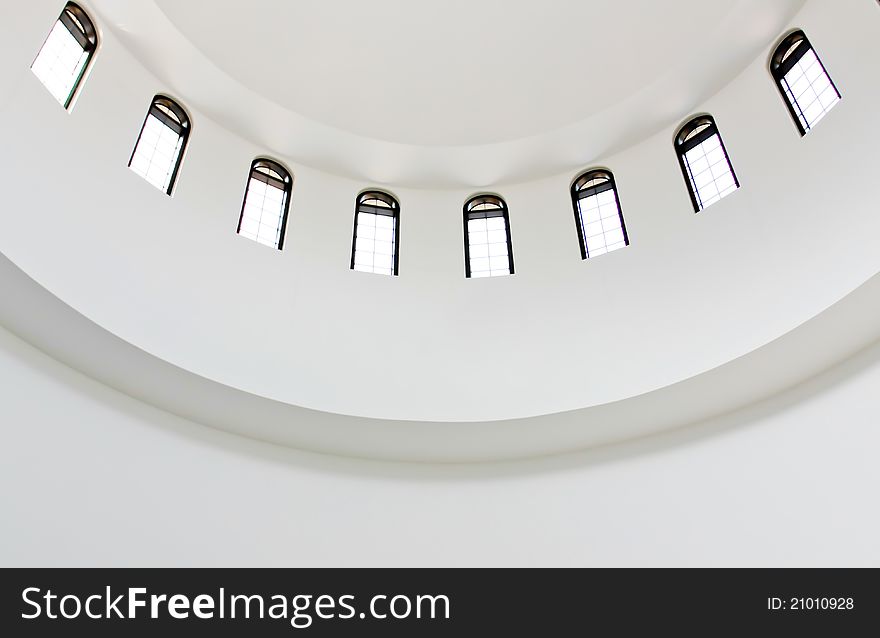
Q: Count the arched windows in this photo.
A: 8